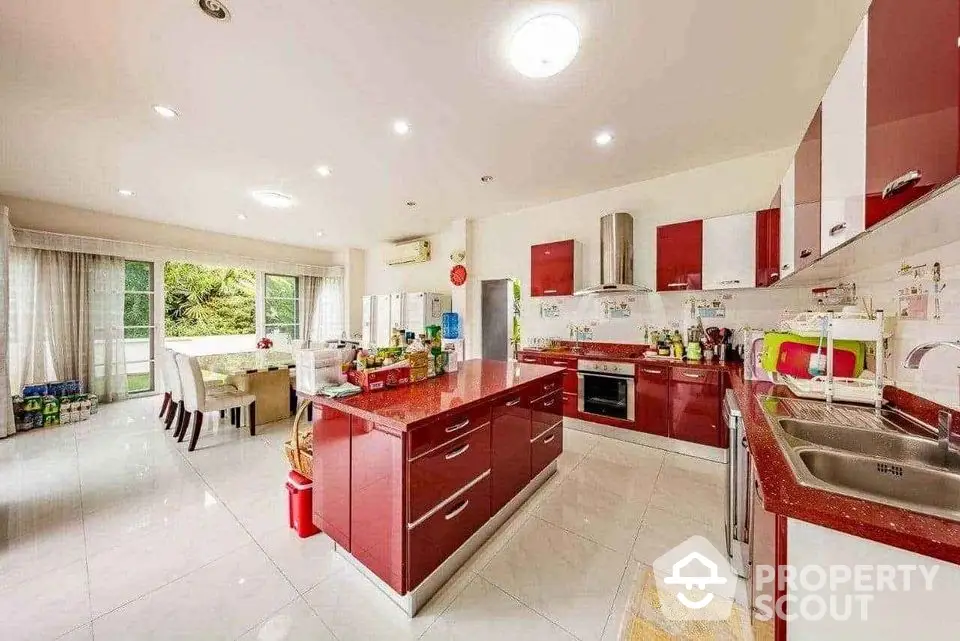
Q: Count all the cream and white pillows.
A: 0